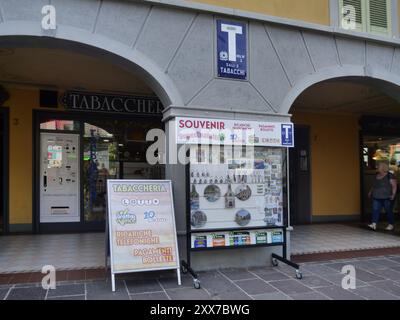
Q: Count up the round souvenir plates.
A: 4